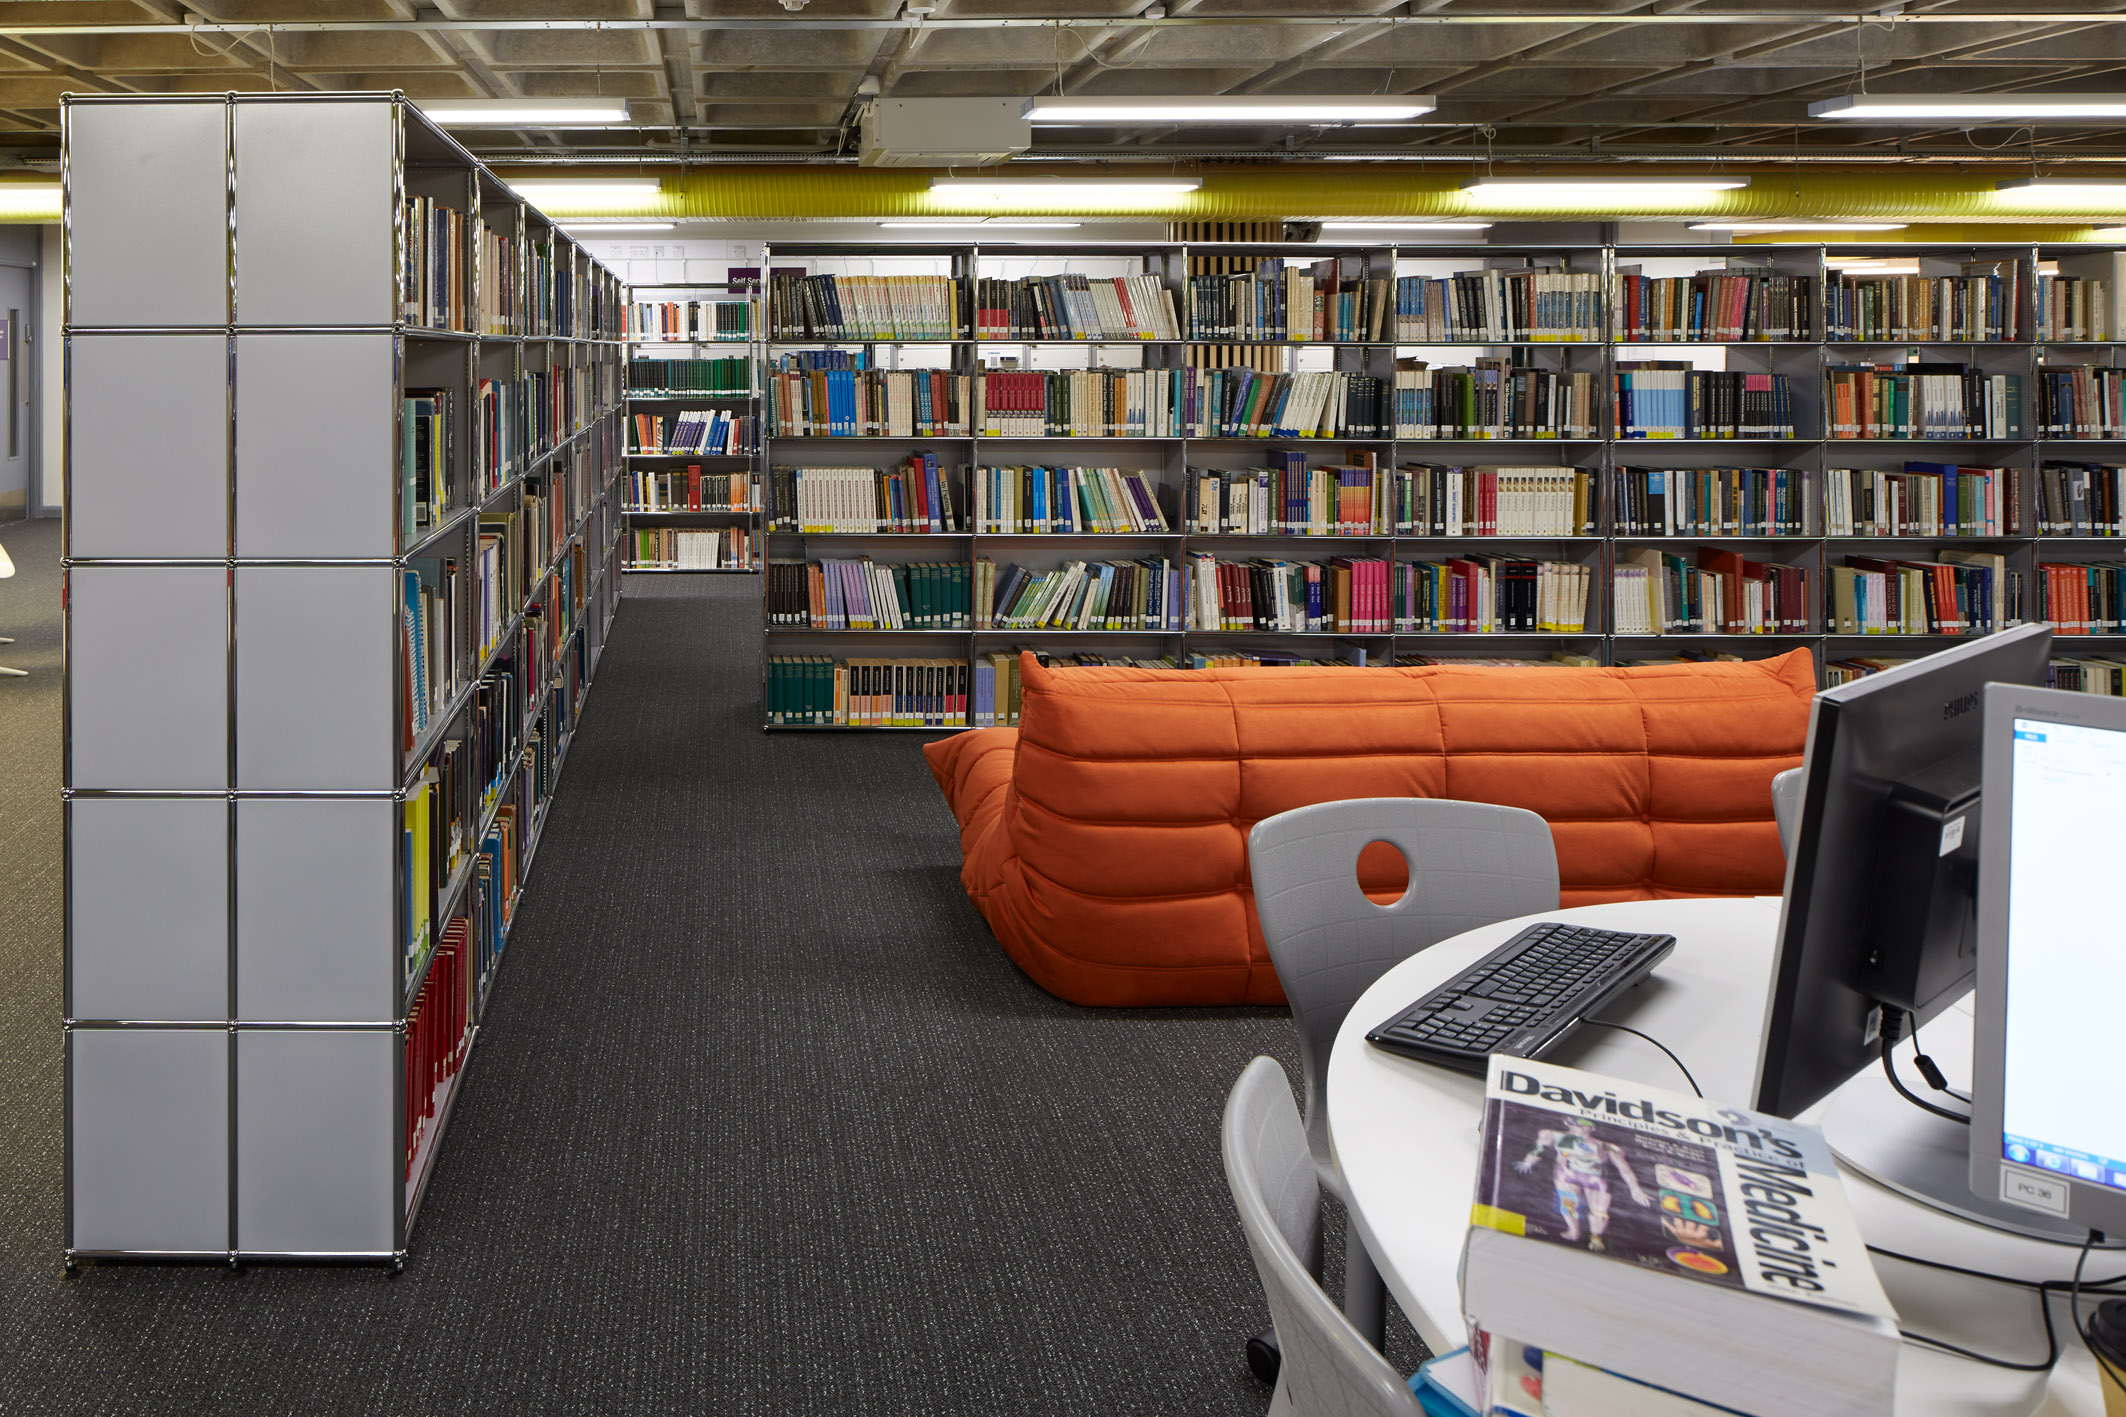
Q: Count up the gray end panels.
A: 10